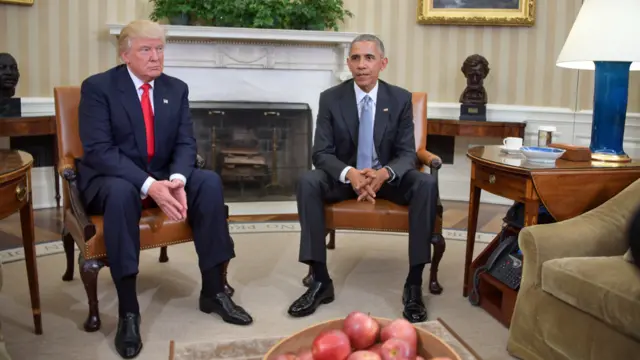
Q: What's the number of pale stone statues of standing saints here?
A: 0